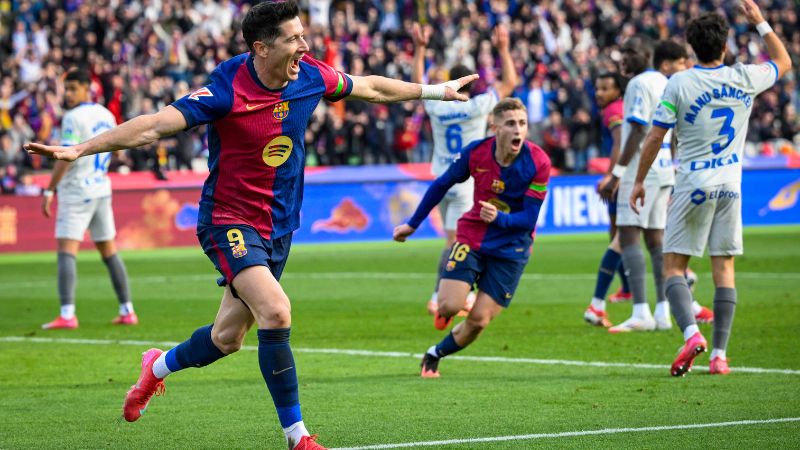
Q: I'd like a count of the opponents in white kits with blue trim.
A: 4